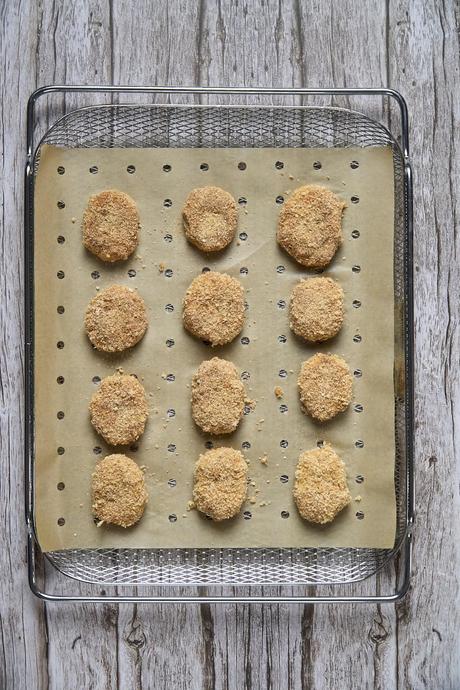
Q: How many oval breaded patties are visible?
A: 12